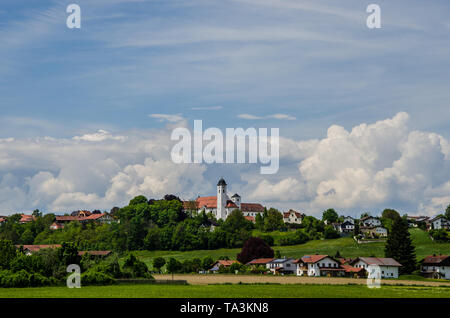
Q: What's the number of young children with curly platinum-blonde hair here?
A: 0